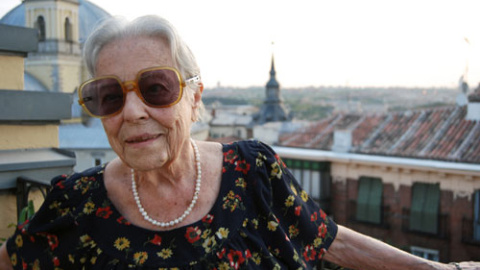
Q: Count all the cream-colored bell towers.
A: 1